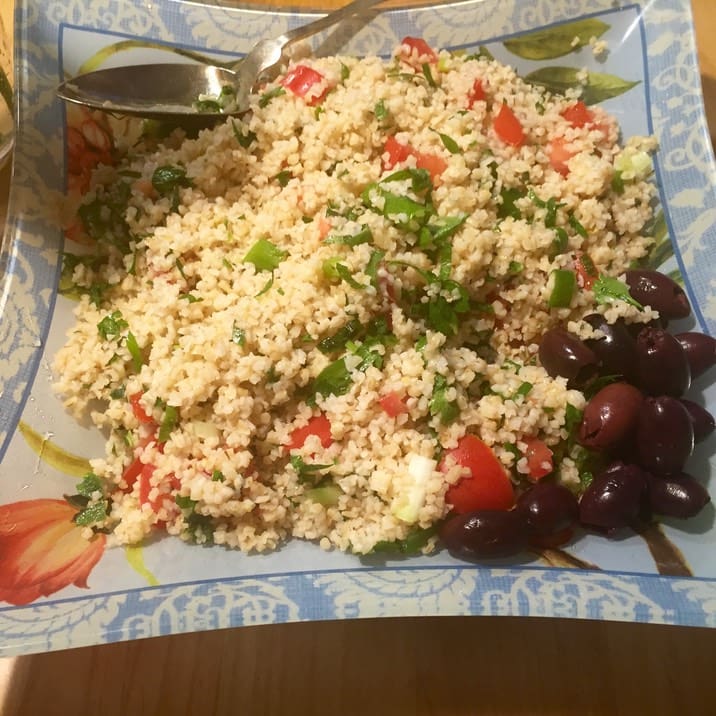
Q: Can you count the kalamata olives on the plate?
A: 12